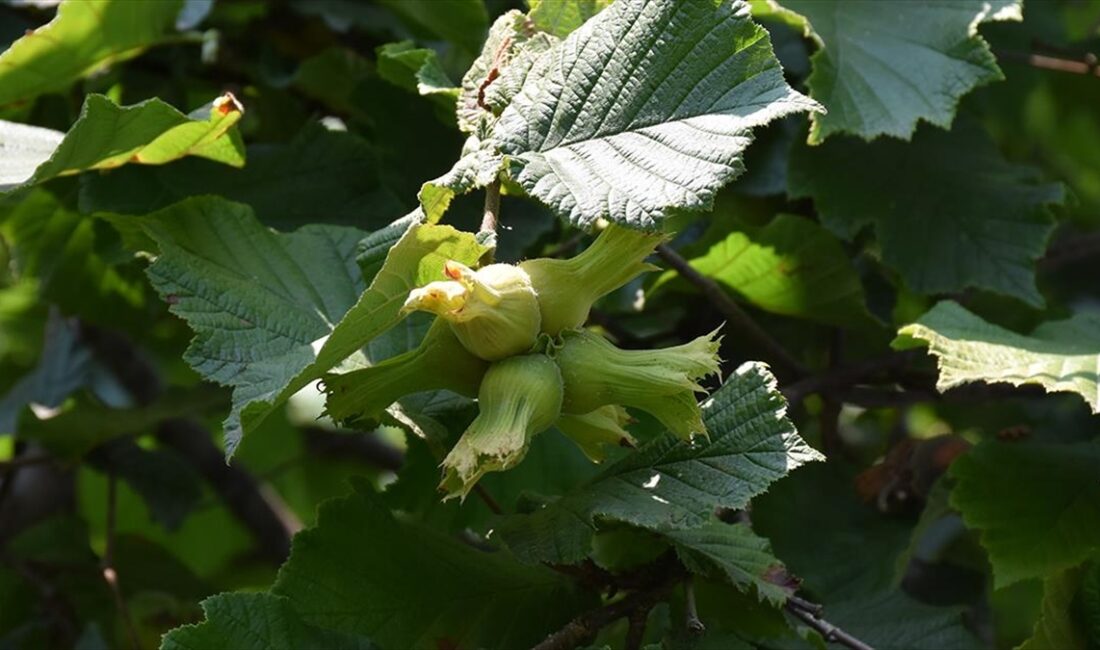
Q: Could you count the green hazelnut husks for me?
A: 6